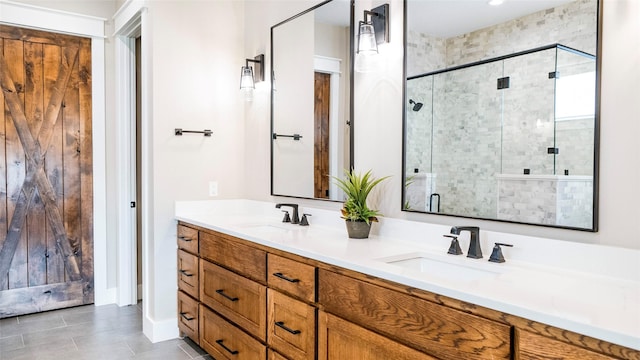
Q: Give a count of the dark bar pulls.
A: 7